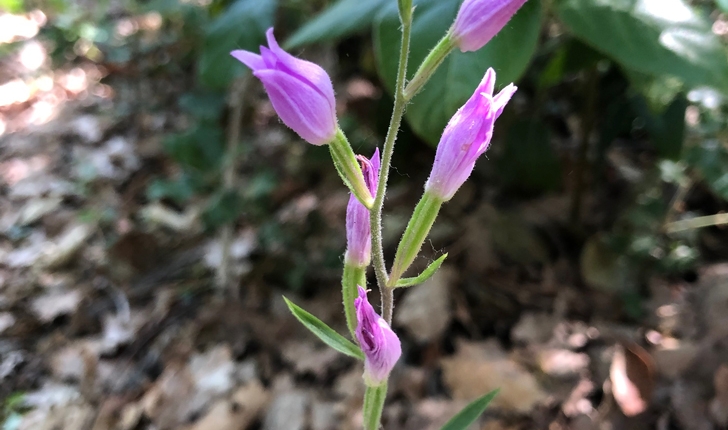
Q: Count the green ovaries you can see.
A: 5